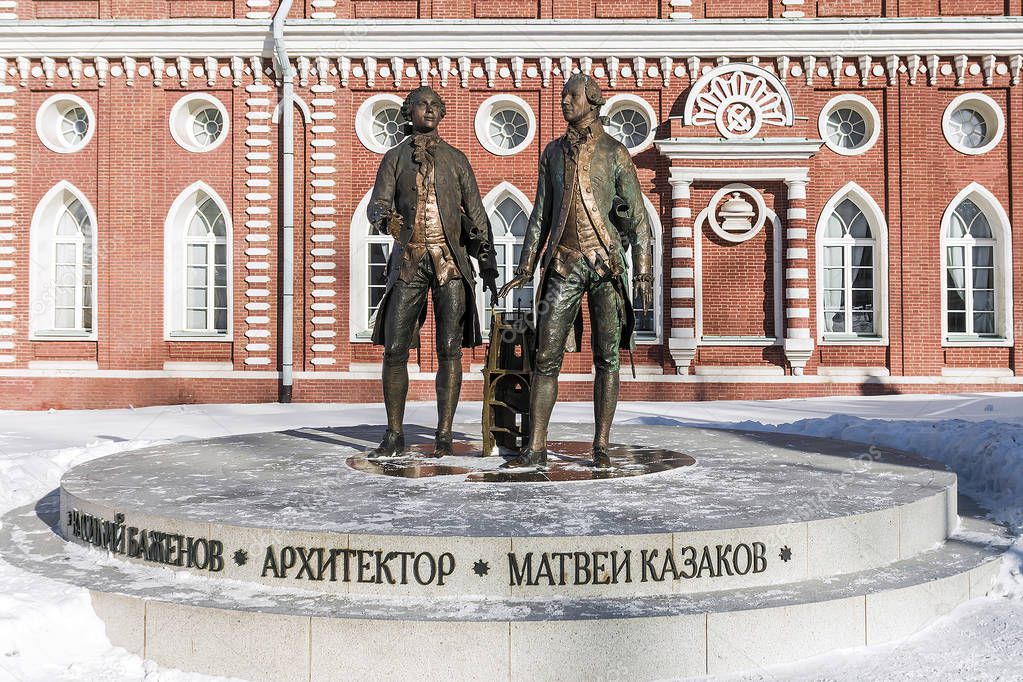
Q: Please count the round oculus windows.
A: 7